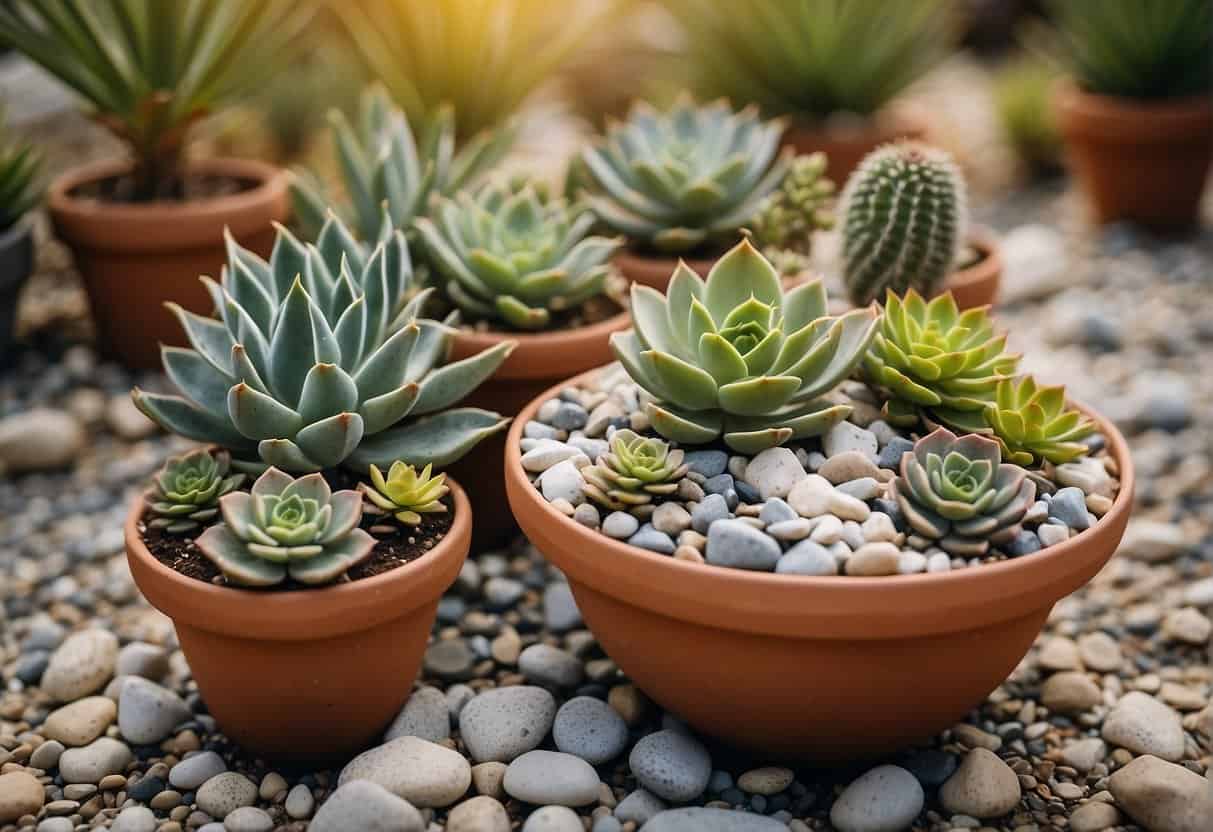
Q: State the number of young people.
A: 0